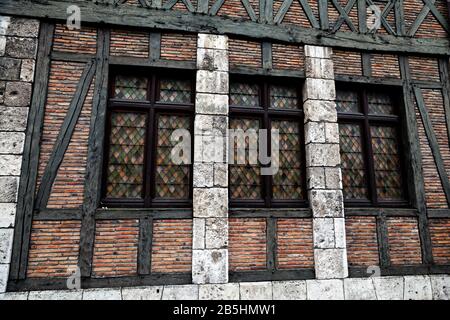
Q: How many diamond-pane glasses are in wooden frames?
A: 12